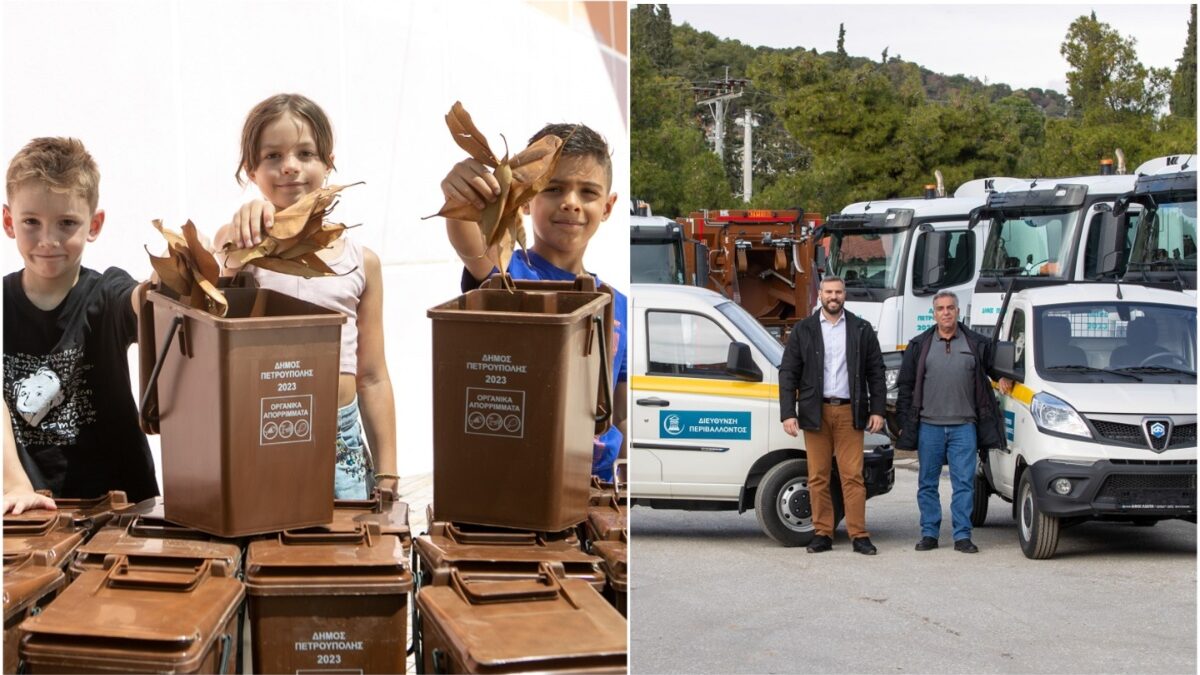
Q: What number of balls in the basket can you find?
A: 0